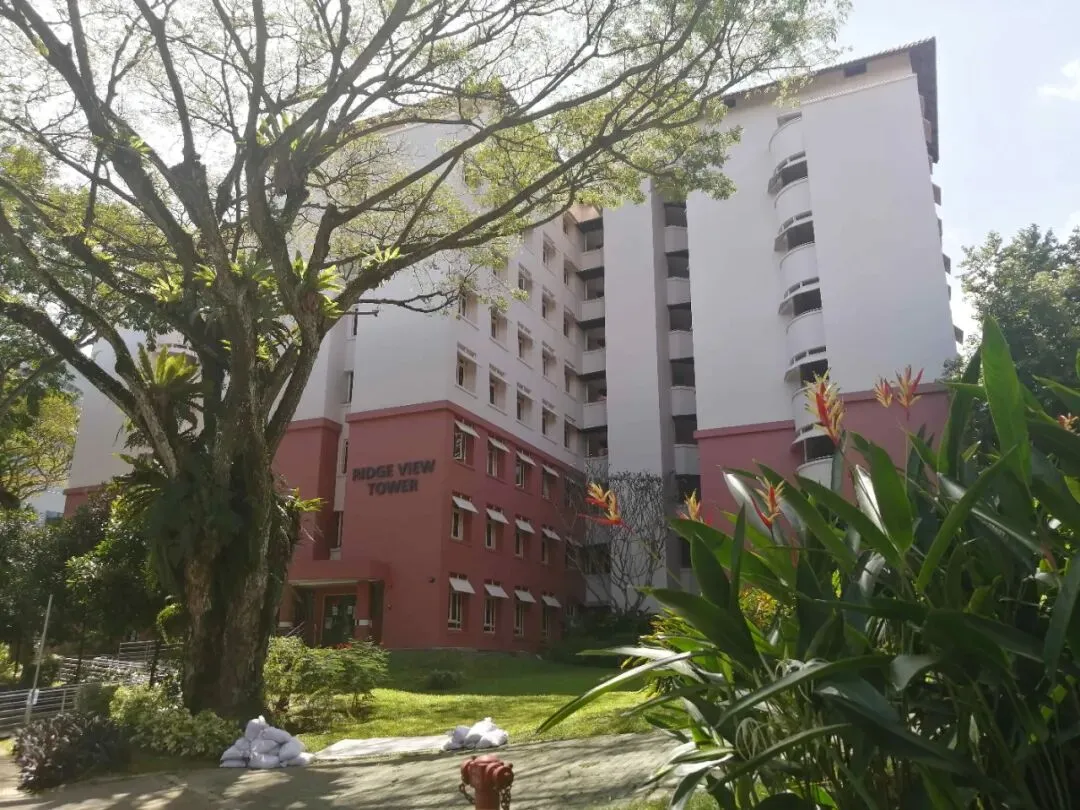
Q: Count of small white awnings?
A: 12